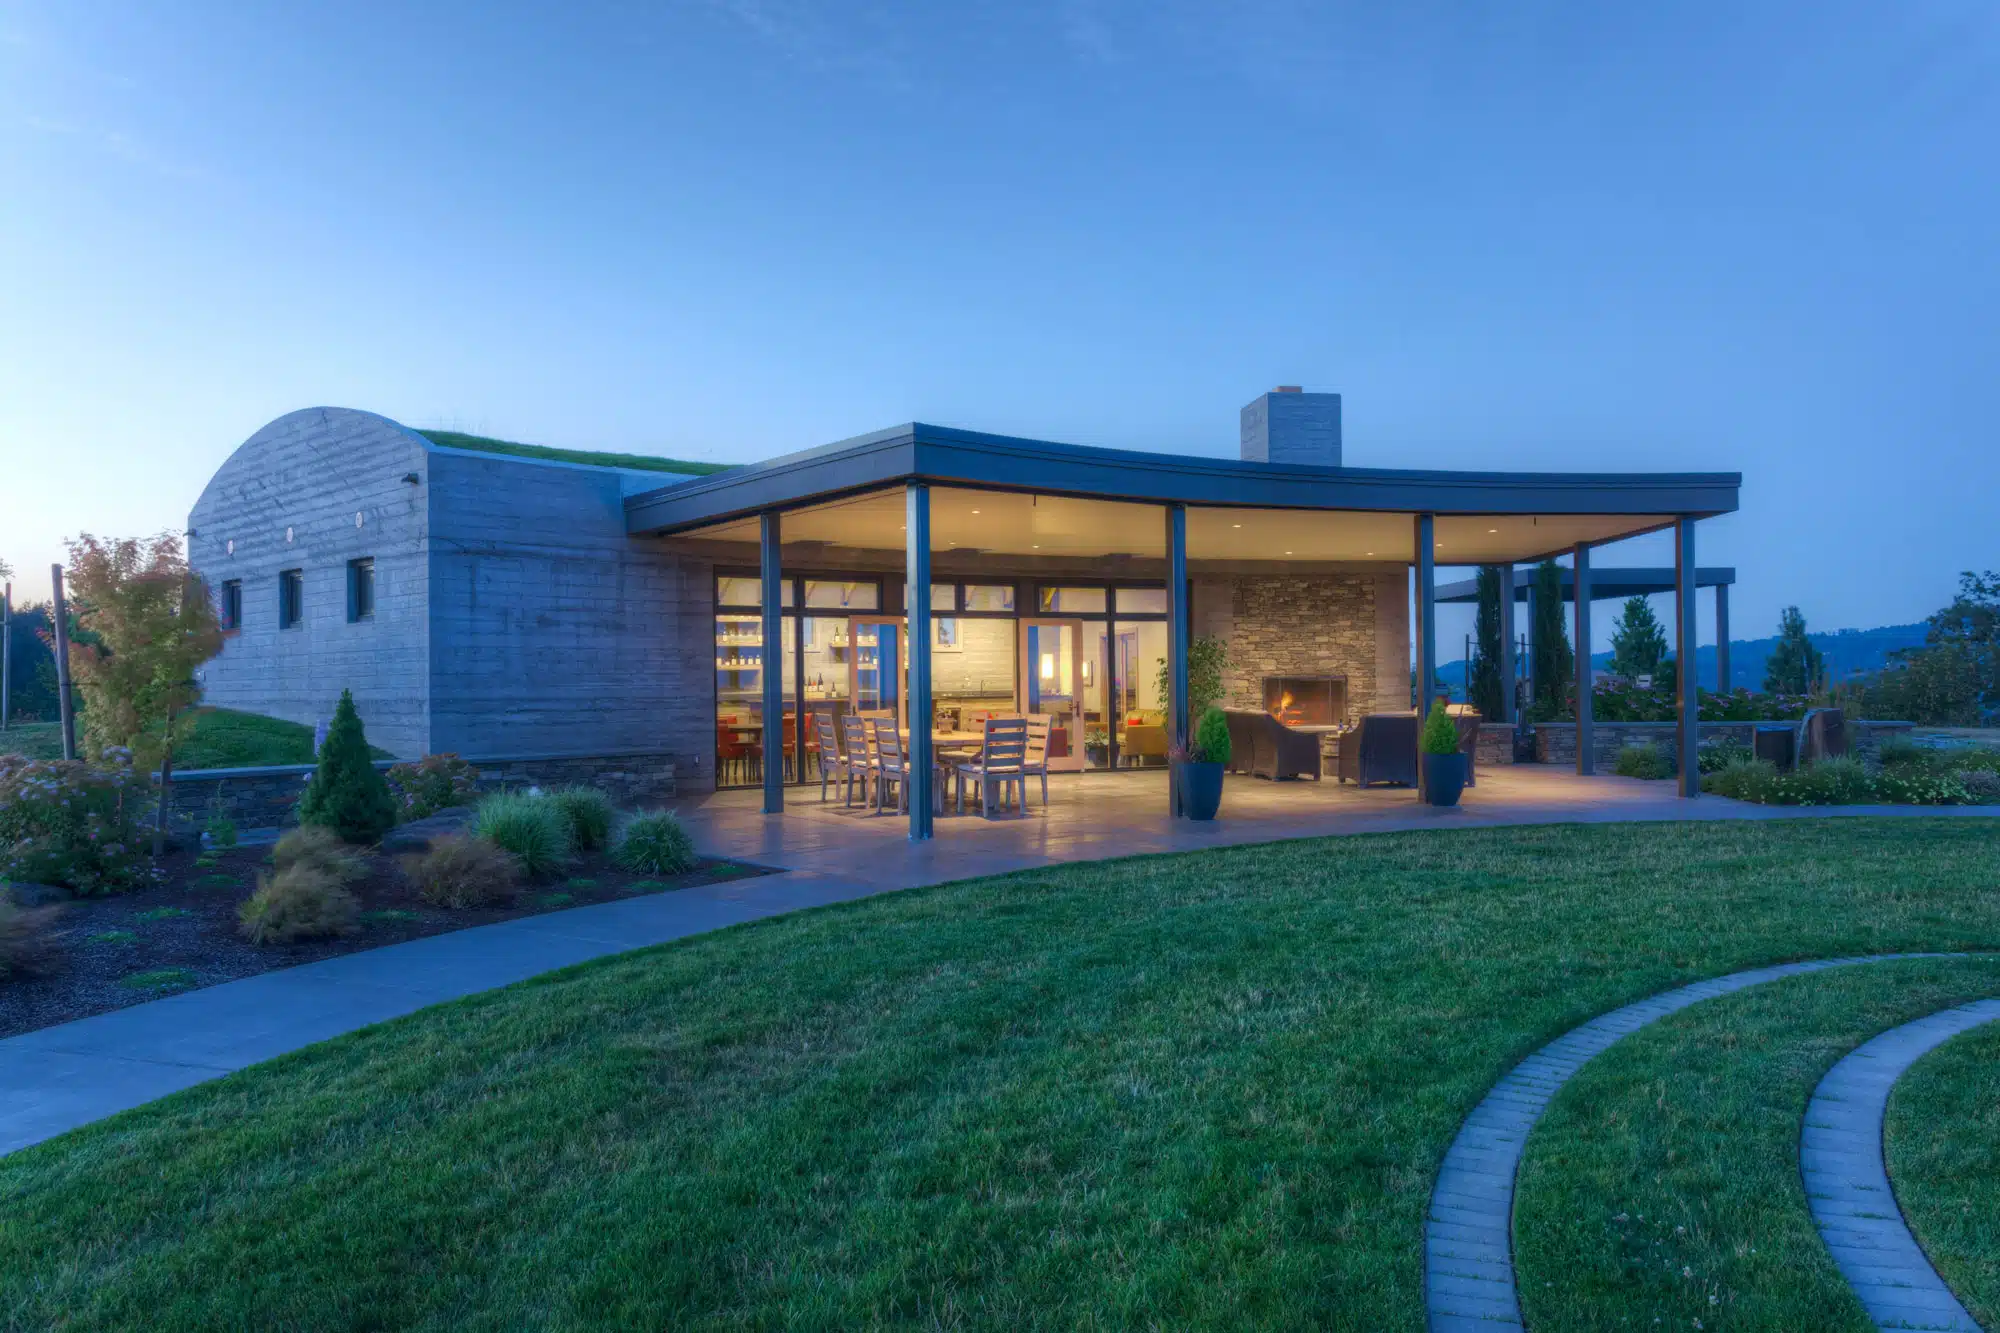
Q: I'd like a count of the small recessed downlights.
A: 9